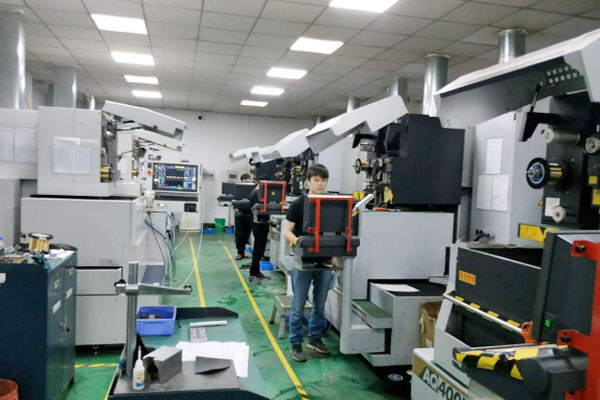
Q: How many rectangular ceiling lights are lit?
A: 9